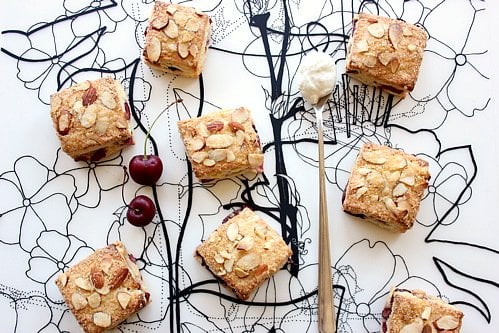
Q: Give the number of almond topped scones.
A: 8